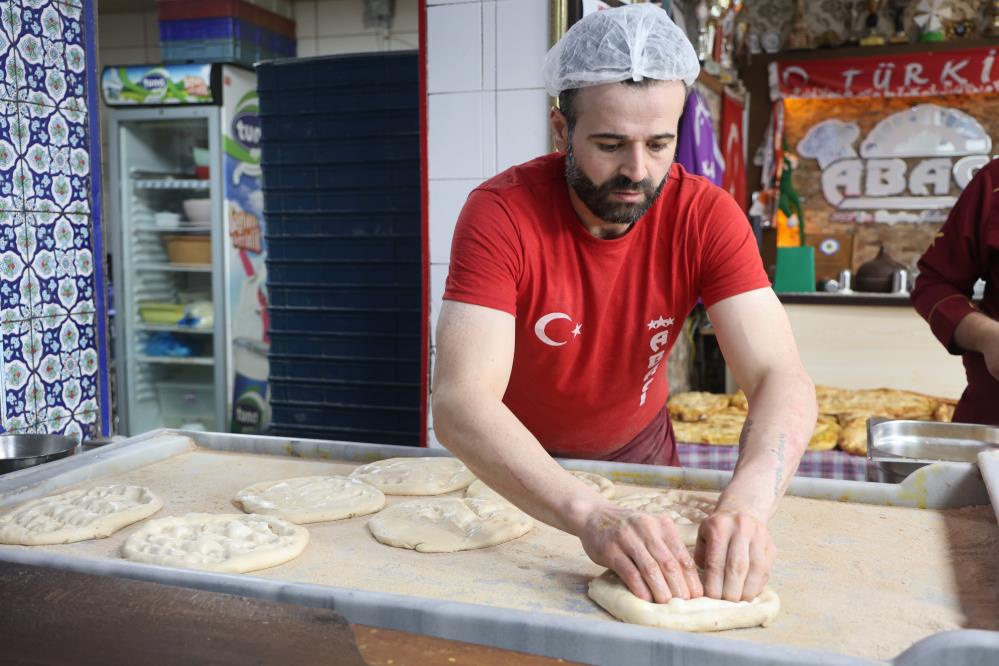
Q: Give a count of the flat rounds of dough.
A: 8